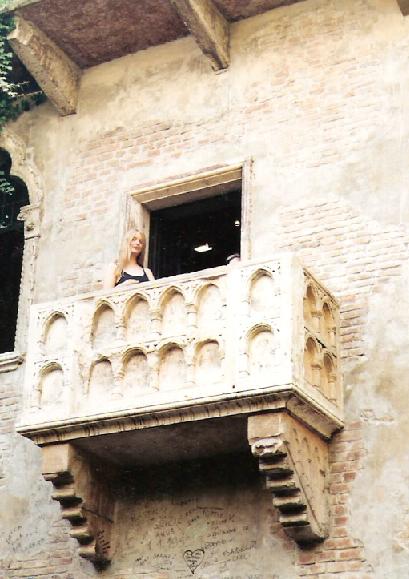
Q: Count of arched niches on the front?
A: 12